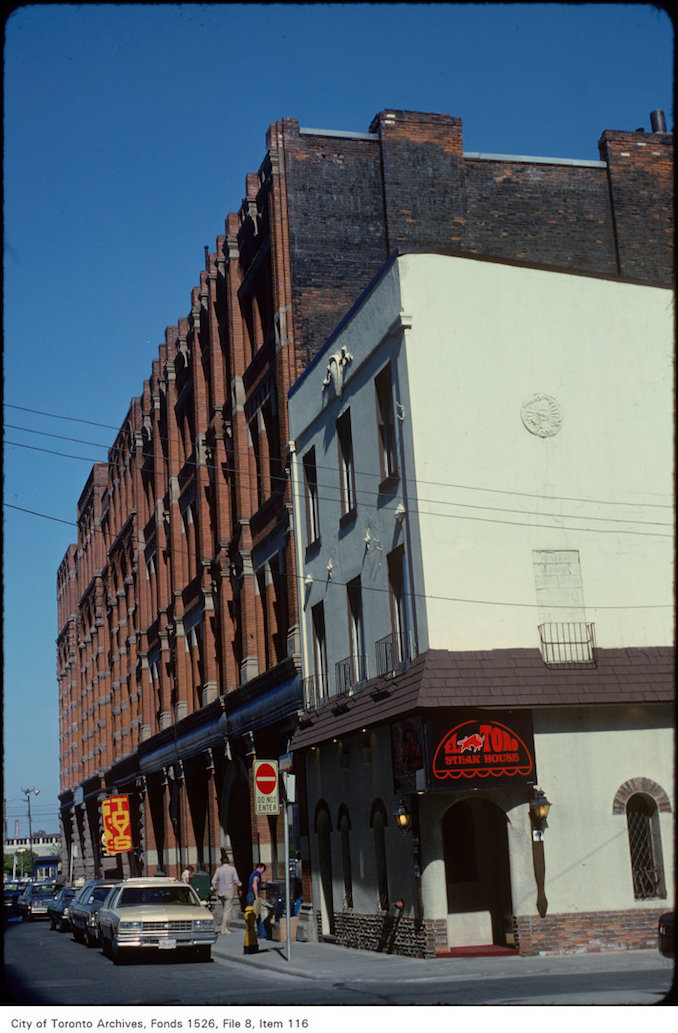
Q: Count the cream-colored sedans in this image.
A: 1